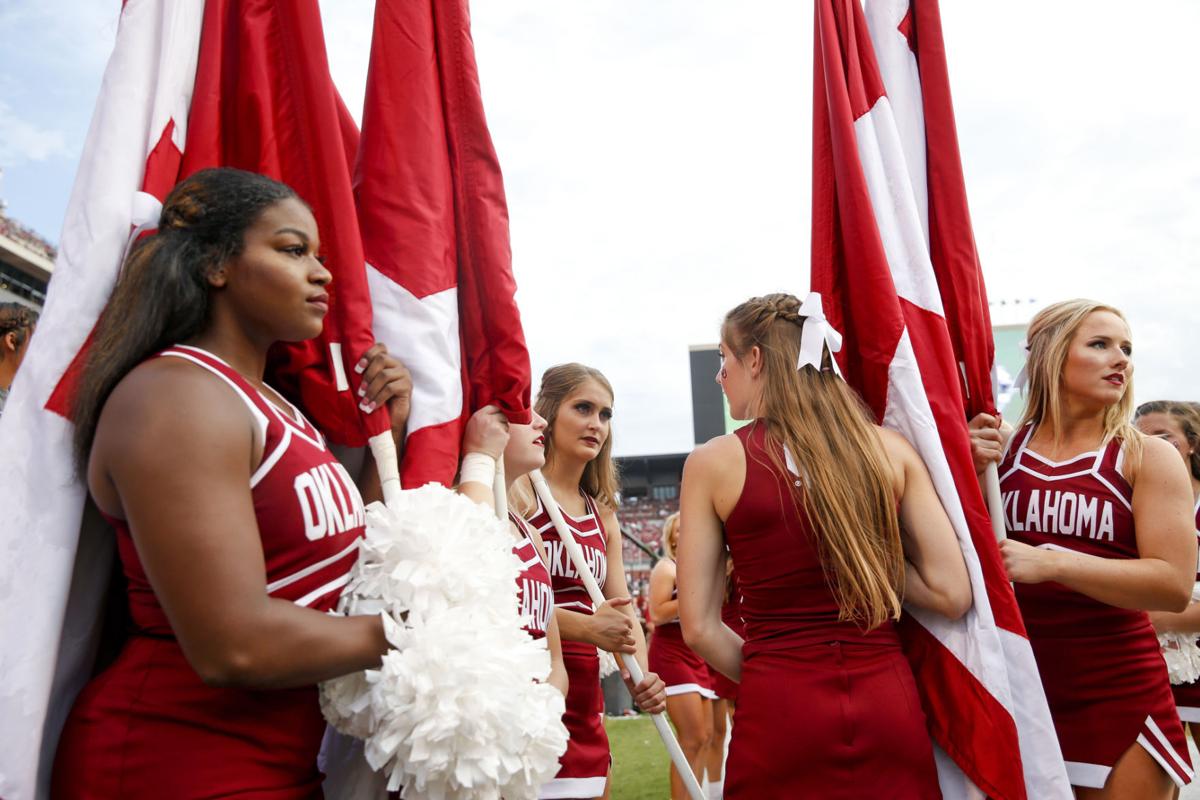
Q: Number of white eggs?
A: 0